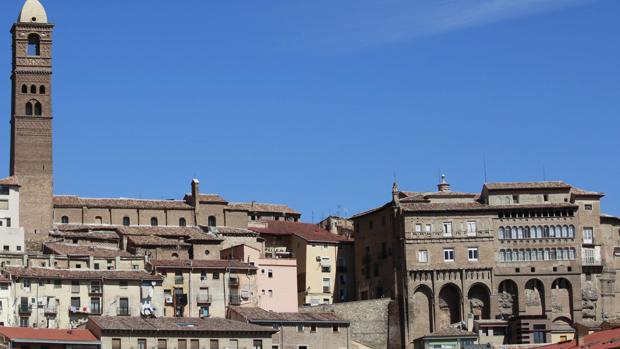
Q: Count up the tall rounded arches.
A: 6